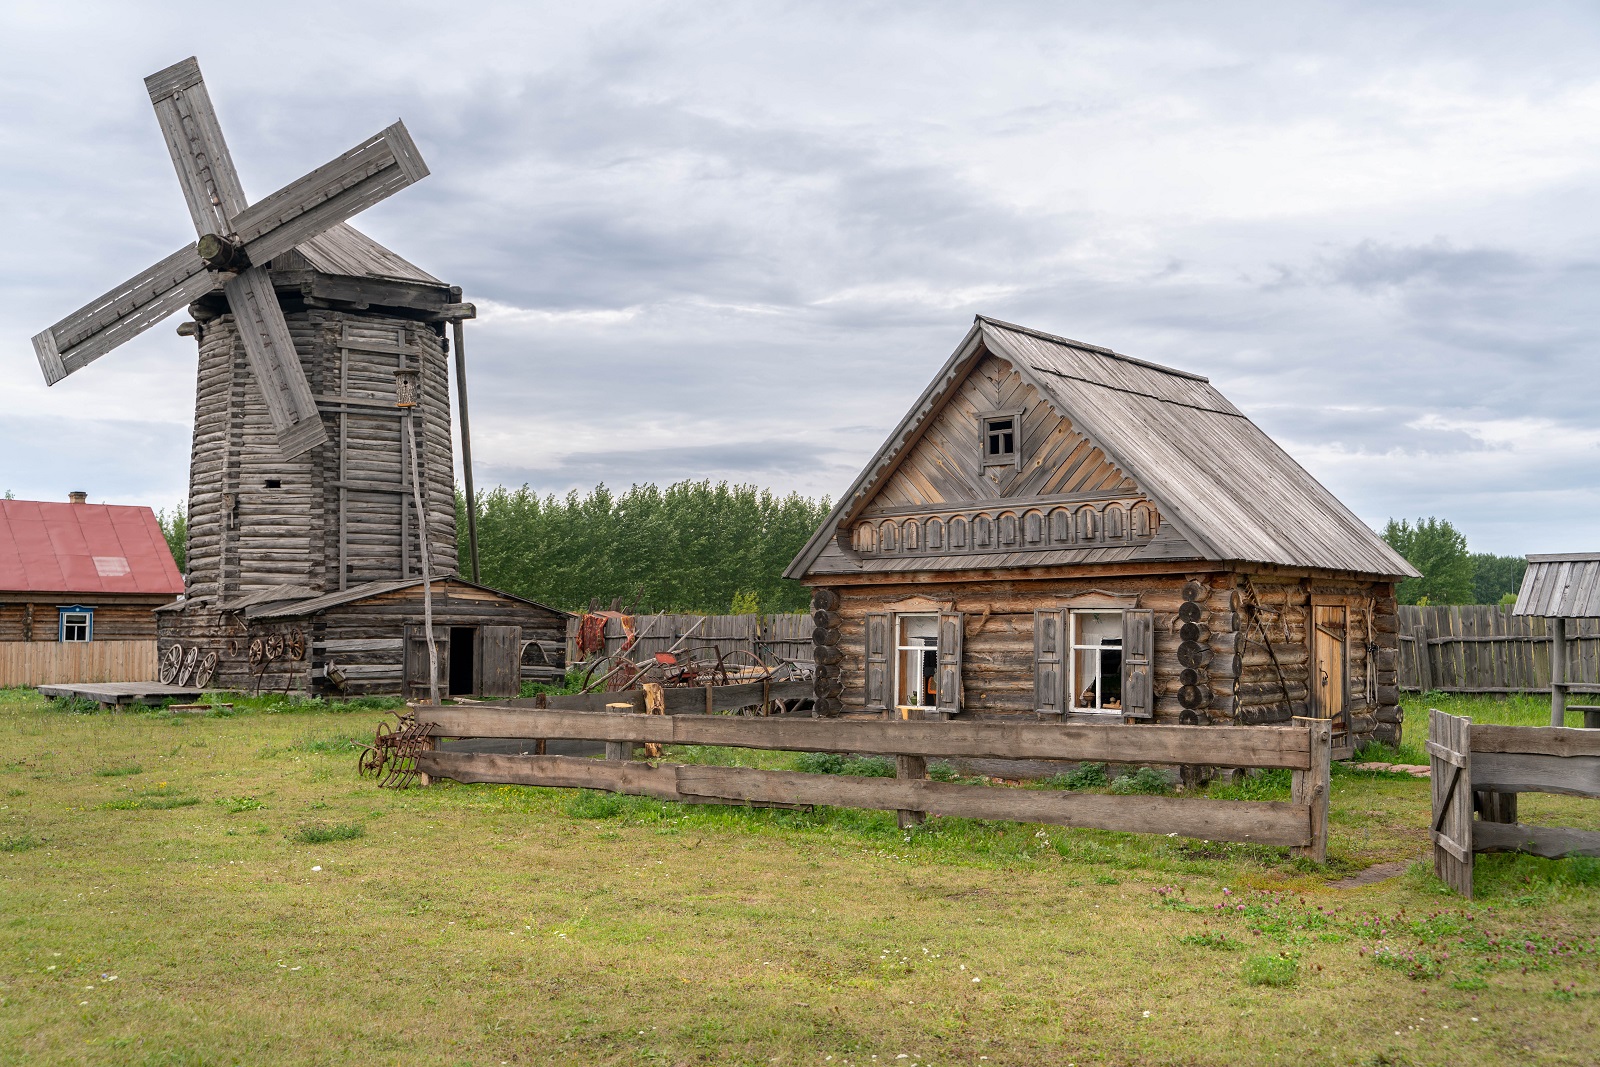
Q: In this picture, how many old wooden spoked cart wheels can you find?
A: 6